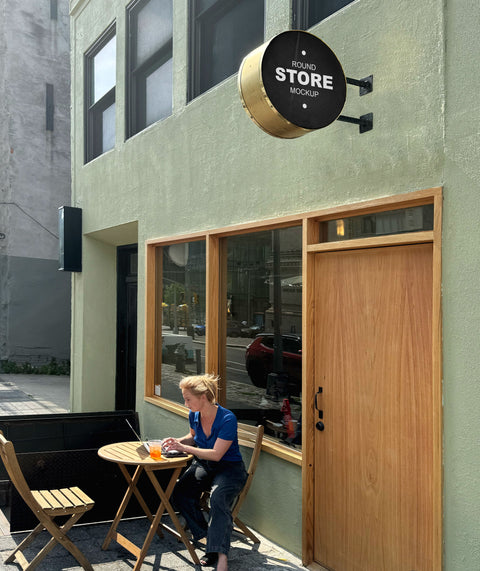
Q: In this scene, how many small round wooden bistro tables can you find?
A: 1